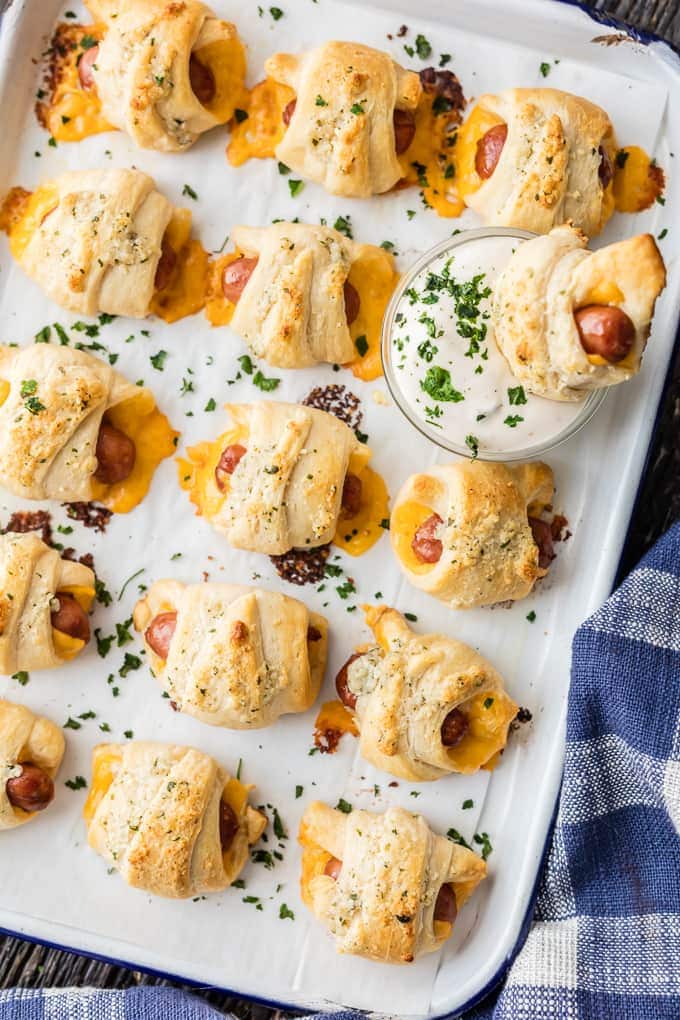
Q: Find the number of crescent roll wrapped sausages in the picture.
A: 15